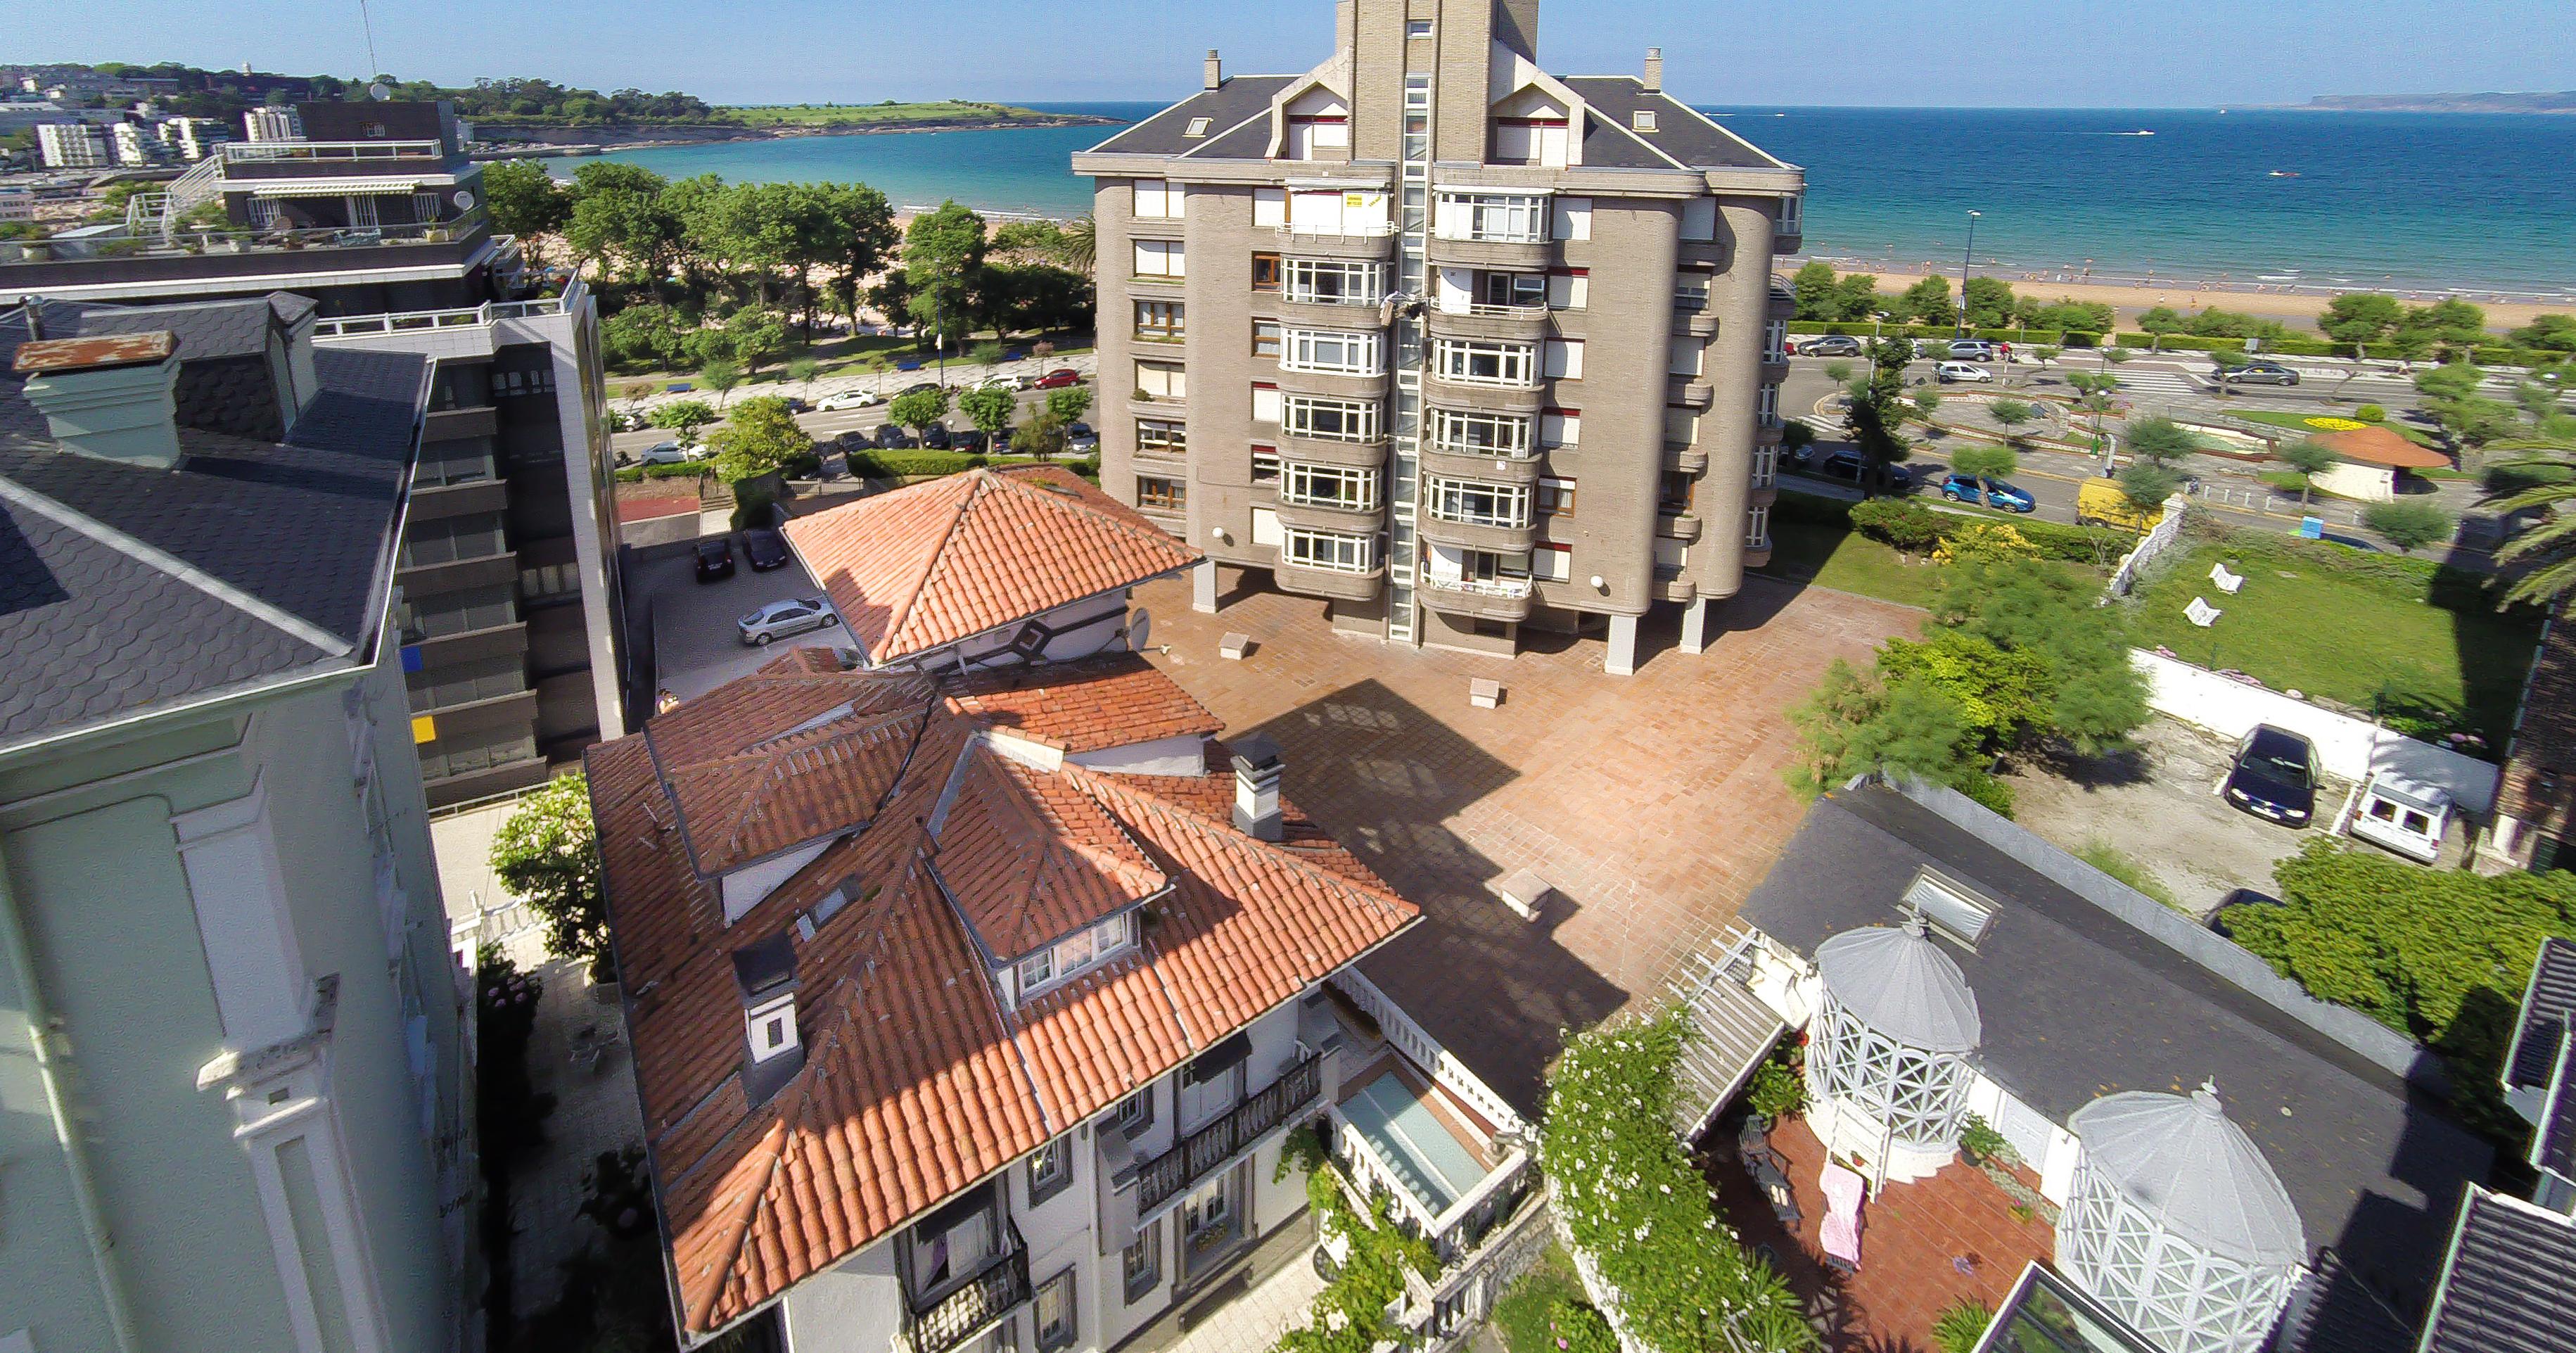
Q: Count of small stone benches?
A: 3